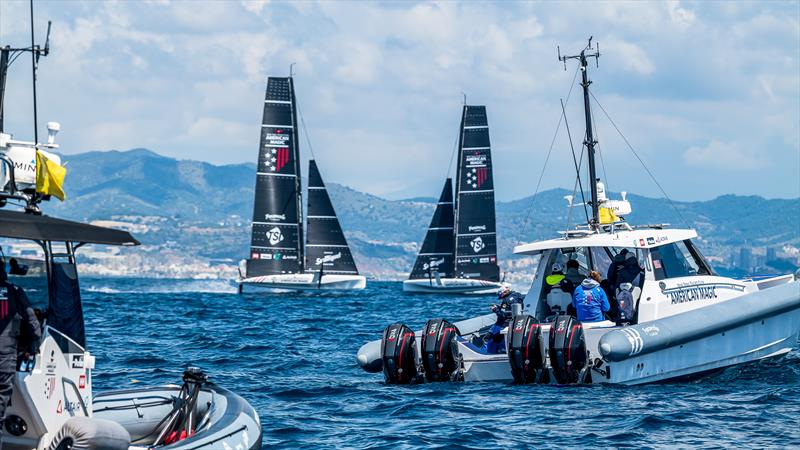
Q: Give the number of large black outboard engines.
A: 4